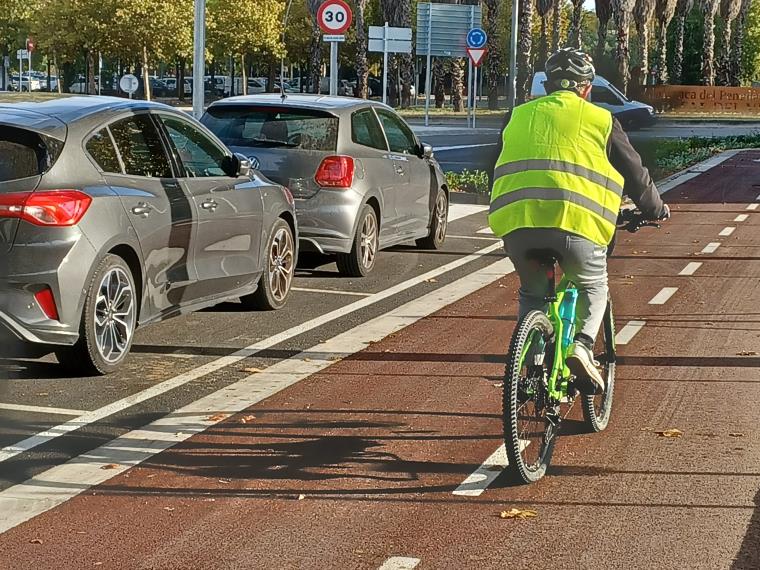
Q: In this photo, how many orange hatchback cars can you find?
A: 0